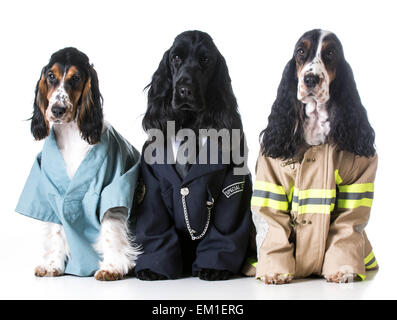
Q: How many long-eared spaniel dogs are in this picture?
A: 3